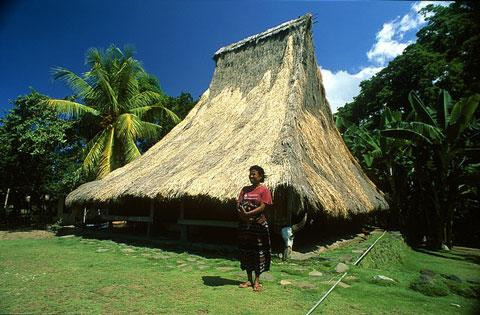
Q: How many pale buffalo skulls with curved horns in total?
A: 1